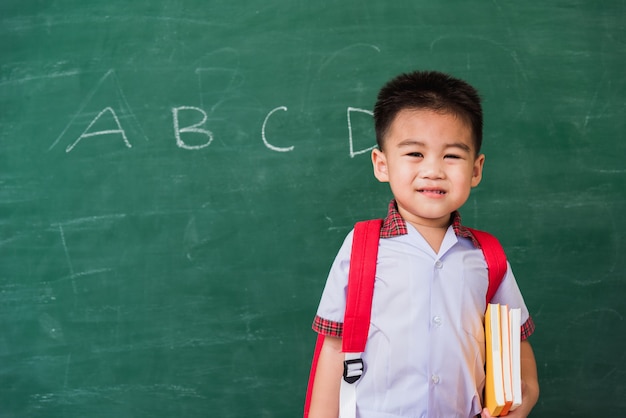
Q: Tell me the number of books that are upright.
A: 3